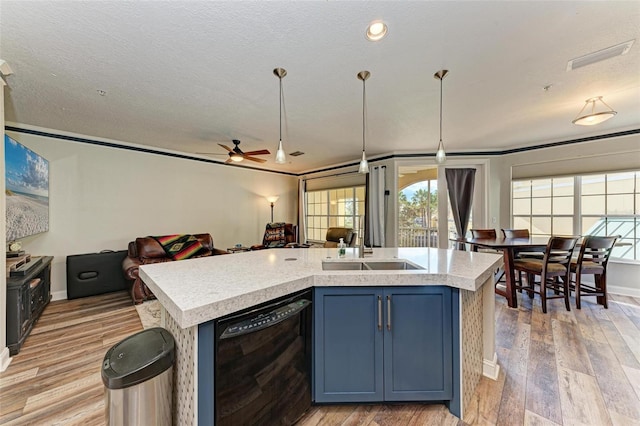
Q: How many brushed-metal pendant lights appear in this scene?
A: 3